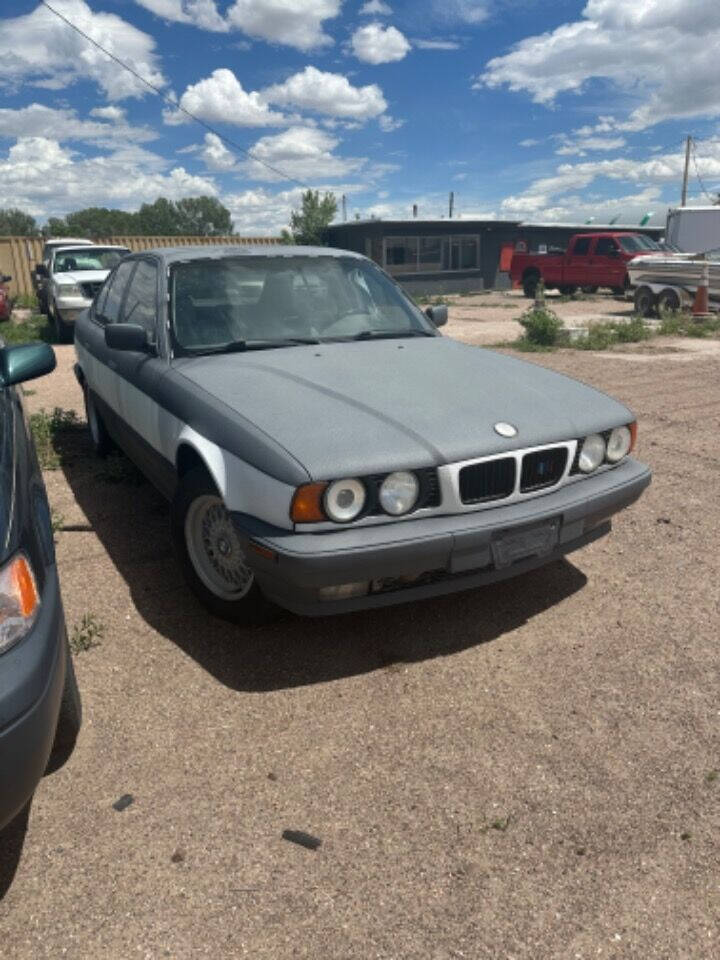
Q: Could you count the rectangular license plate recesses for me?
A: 1